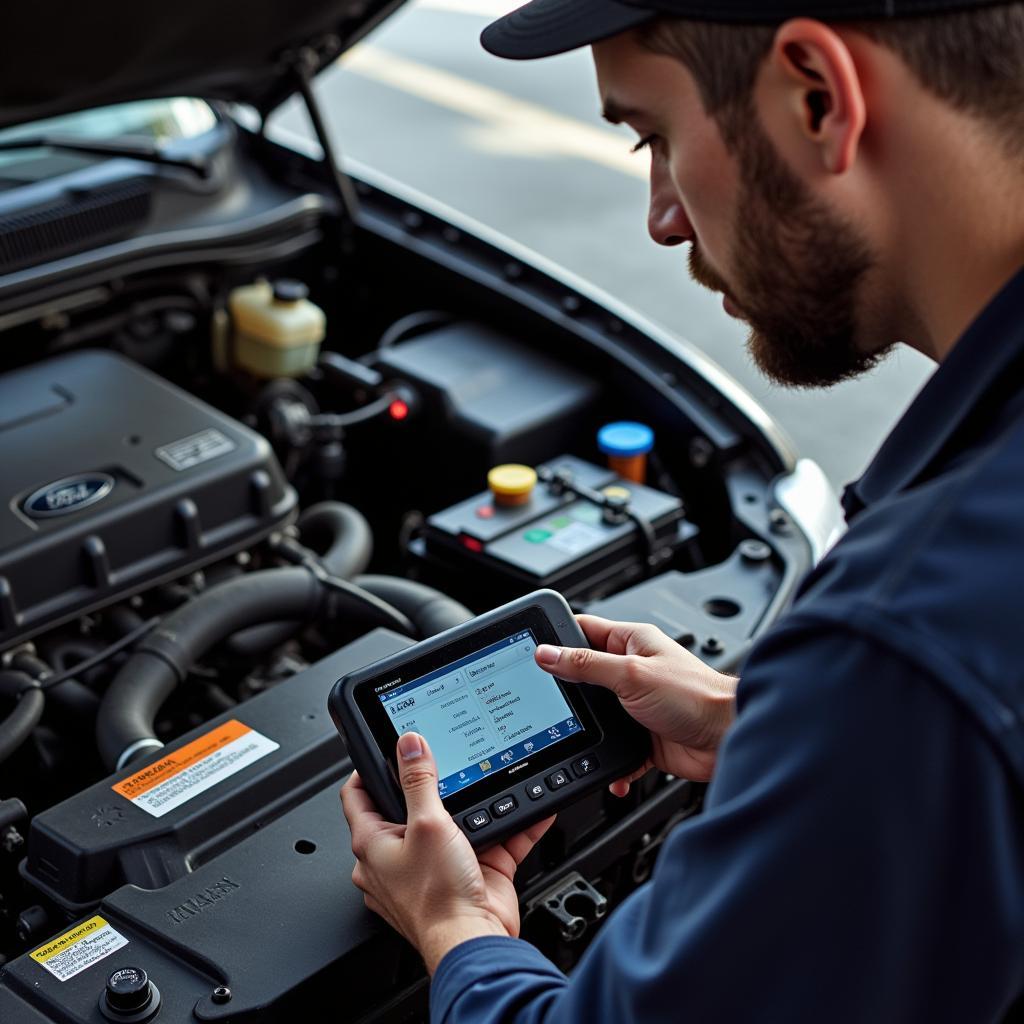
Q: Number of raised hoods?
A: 1